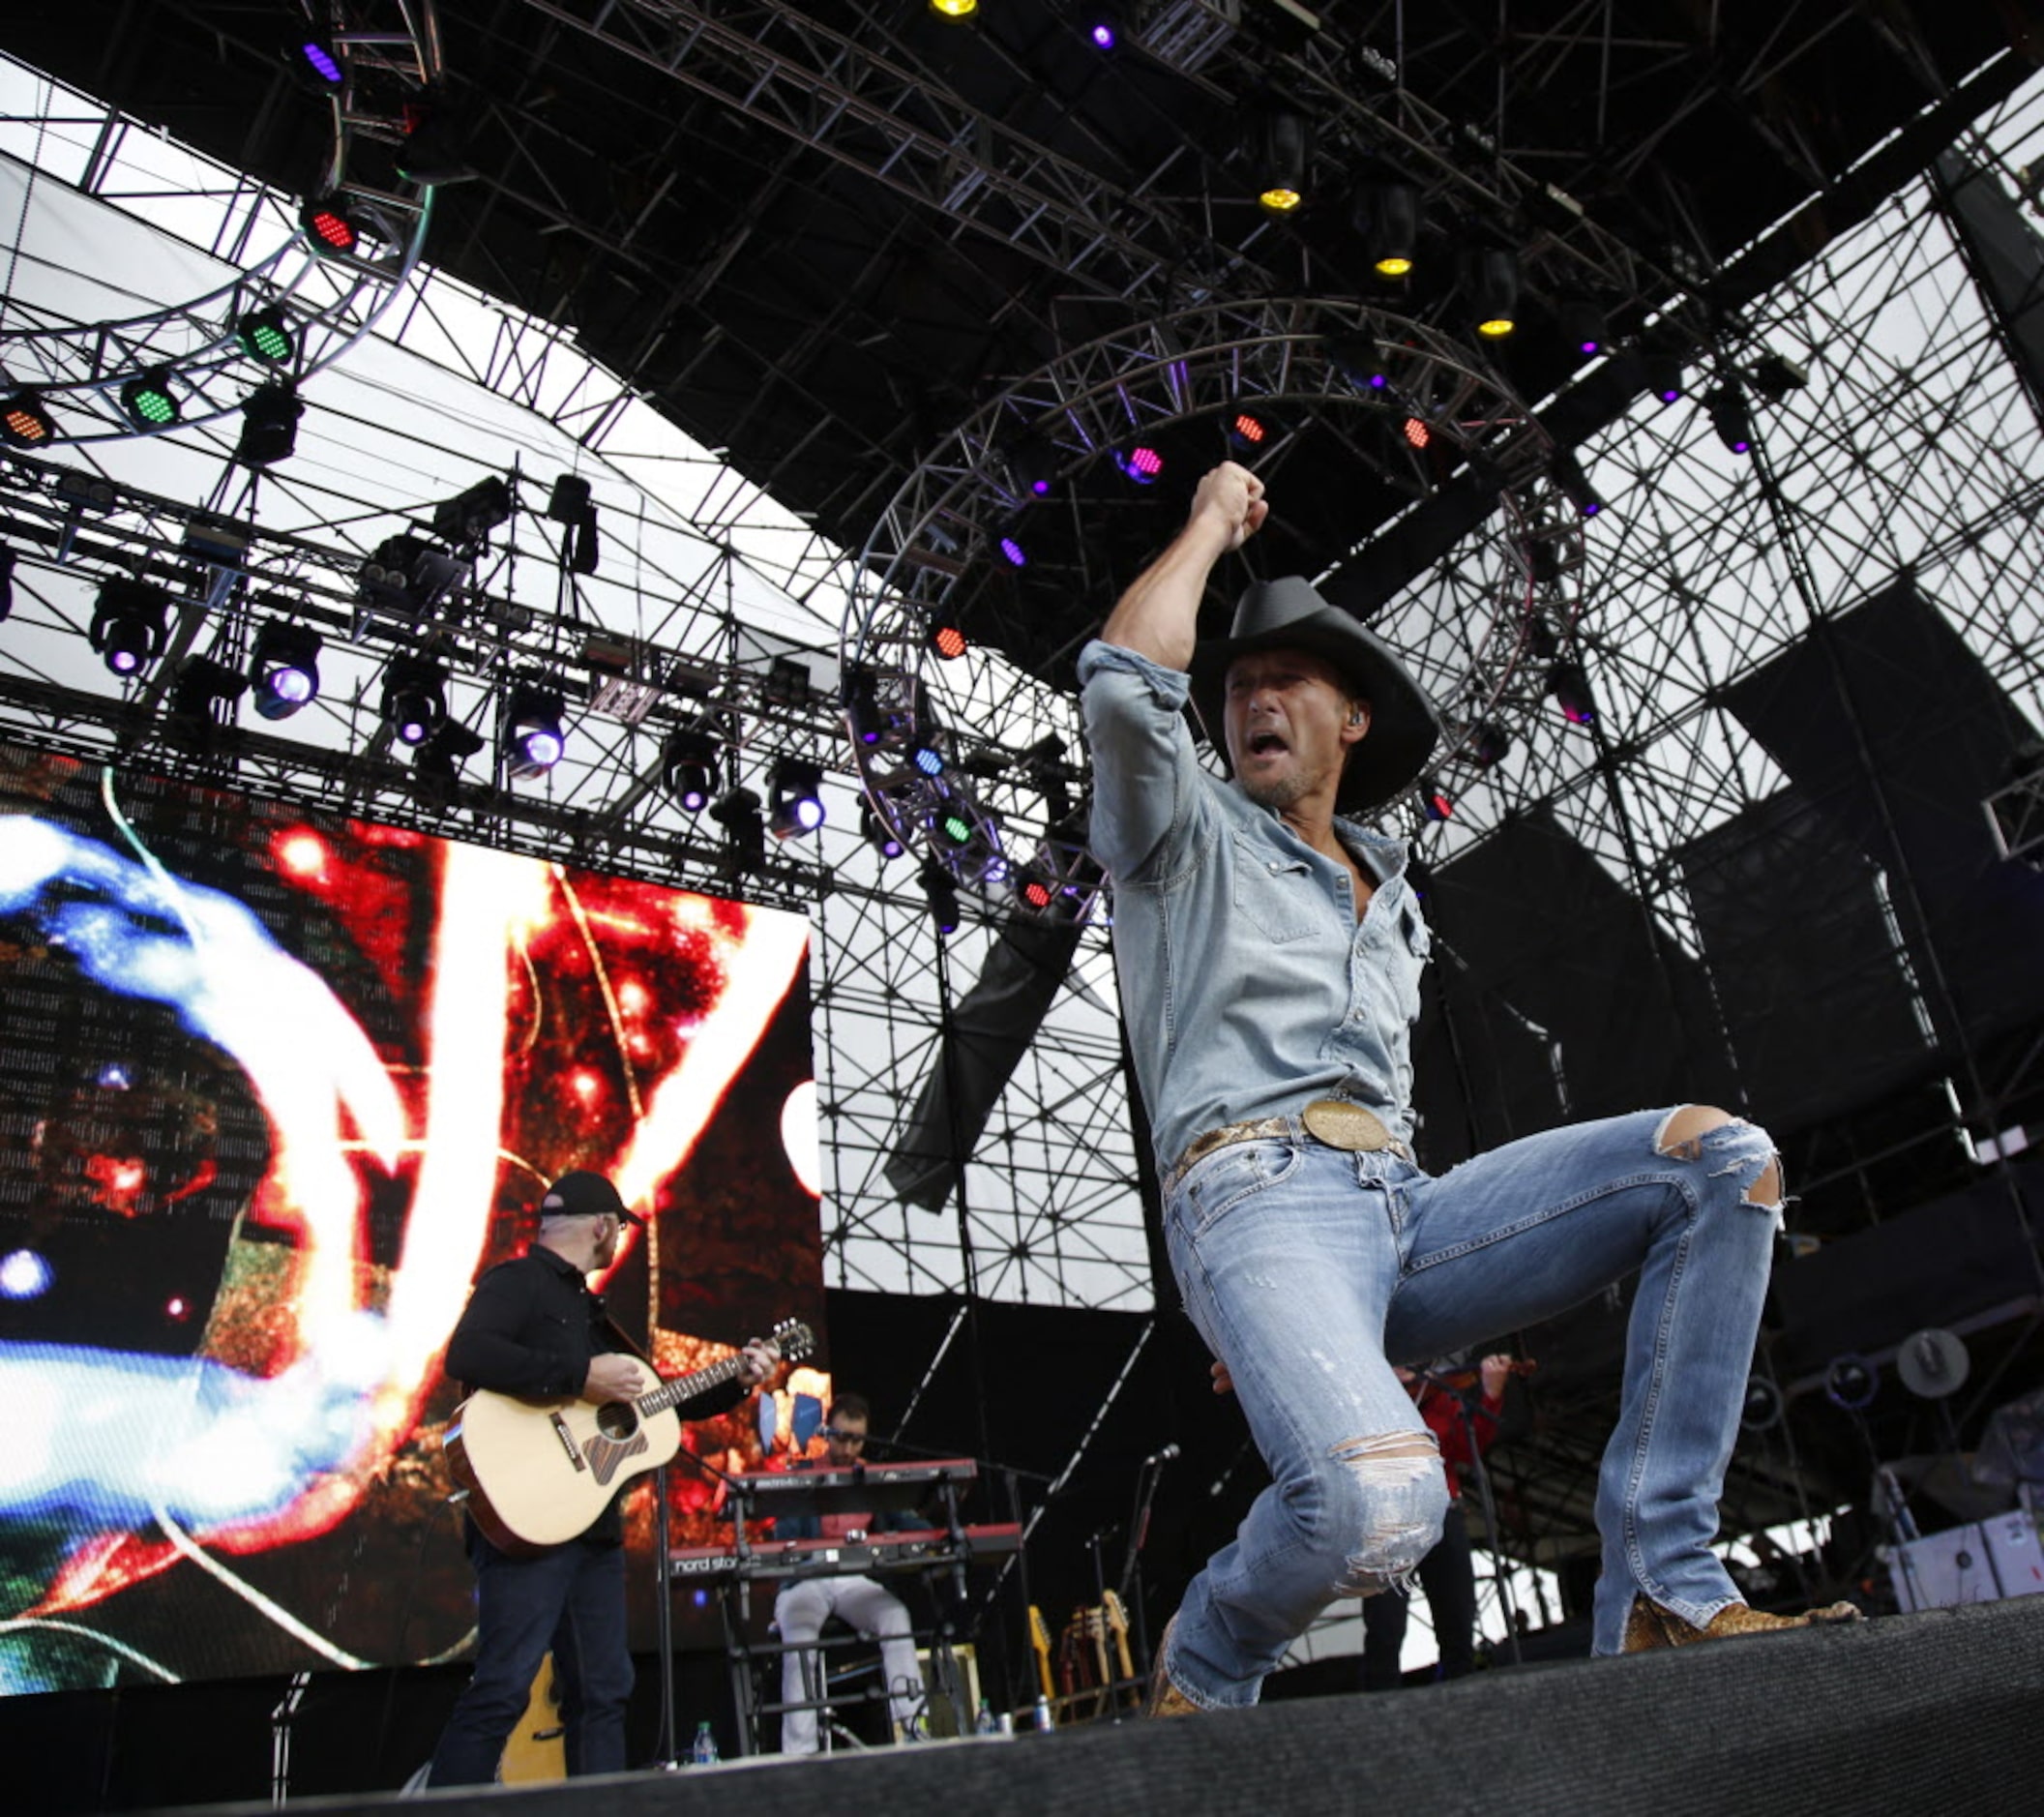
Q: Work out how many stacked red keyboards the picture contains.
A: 2